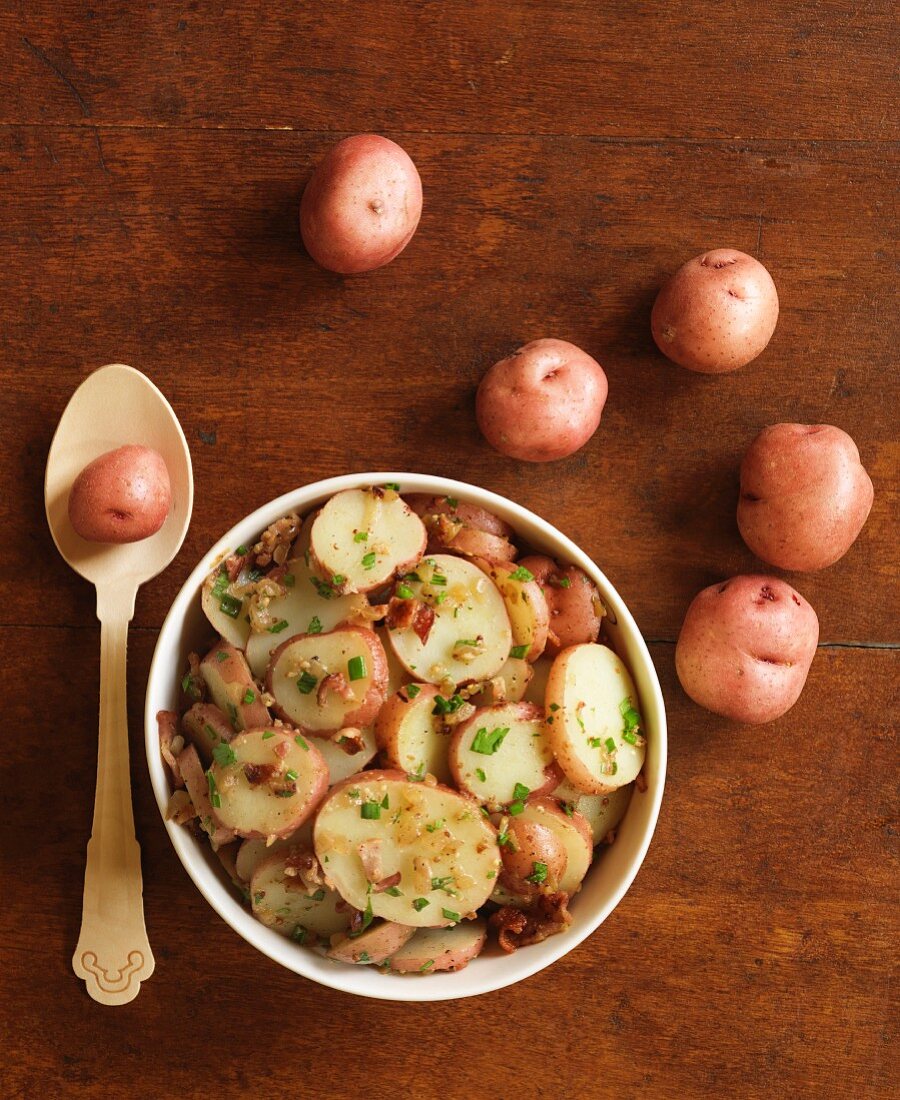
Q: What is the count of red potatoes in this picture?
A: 6